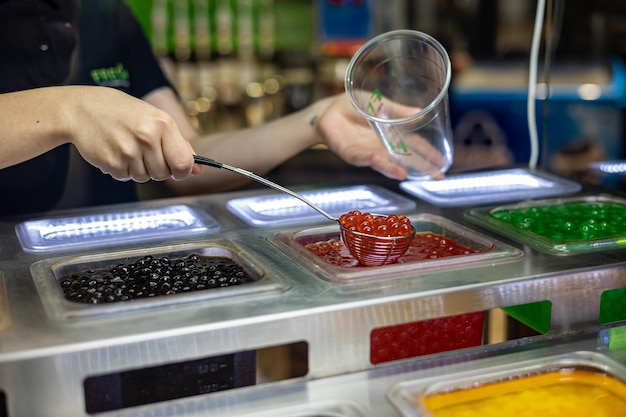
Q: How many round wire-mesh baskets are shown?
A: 1